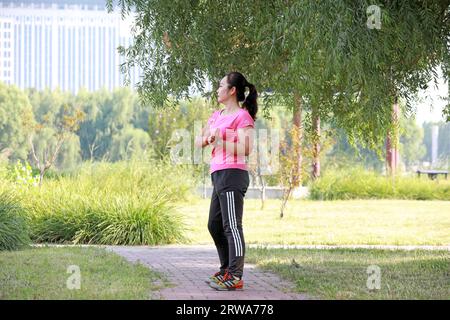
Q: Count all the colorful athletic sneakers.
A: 2